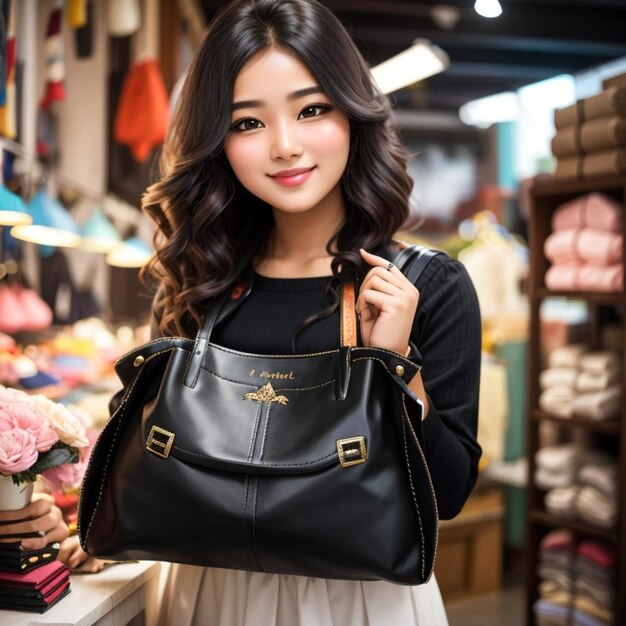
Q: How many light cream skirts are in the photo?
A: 1